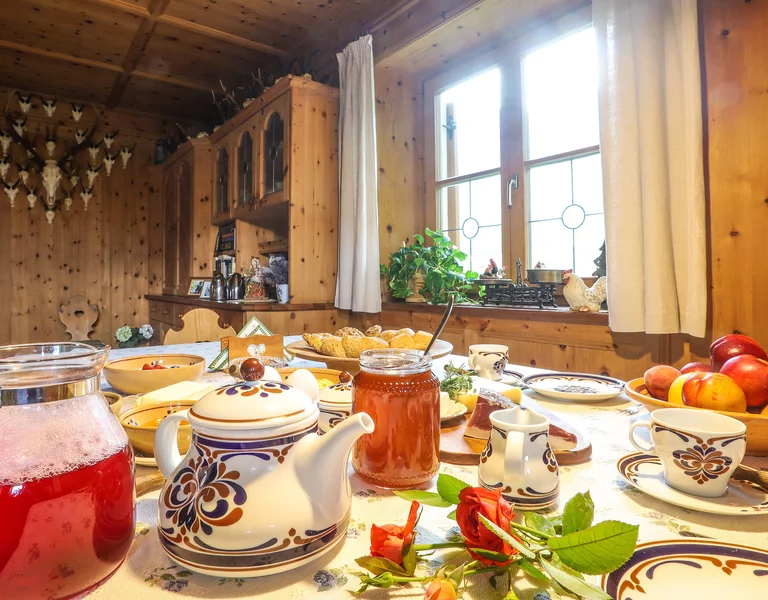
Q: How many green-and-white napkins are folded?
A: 1